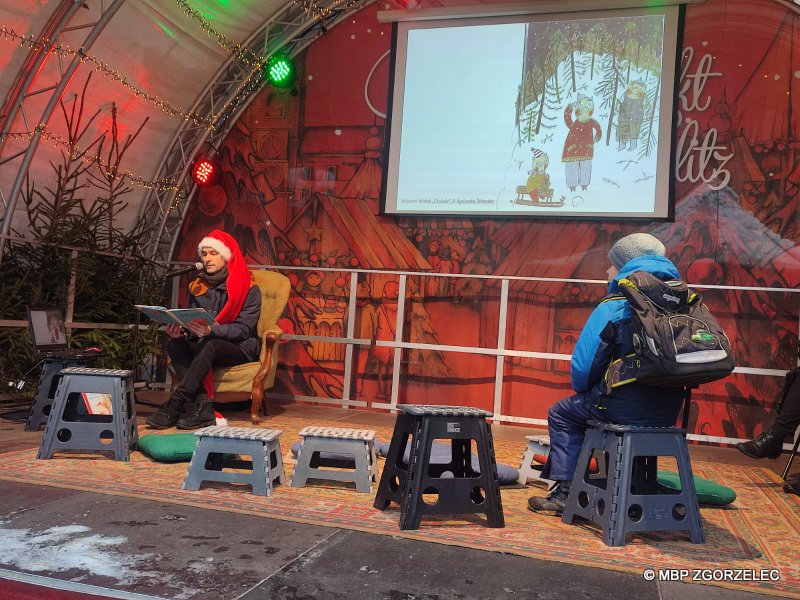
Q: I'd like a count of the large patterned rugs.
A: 1